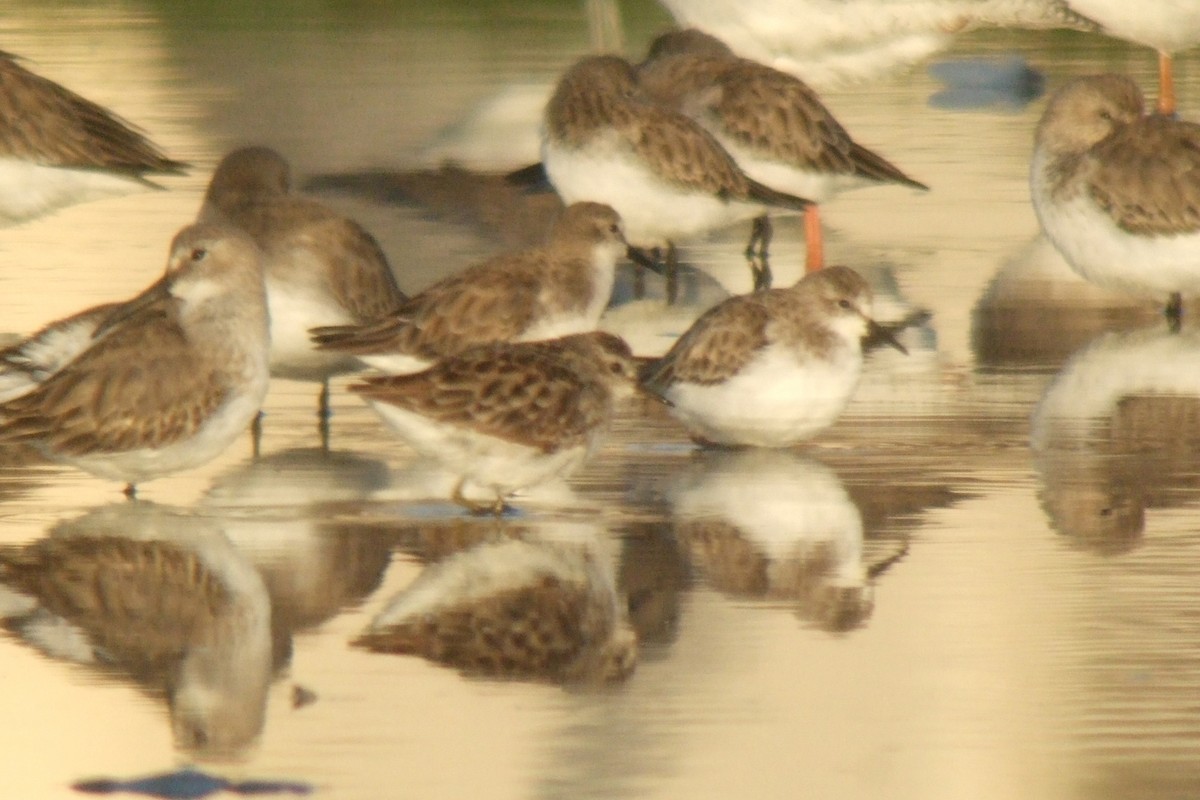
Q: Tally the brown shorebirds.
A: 9